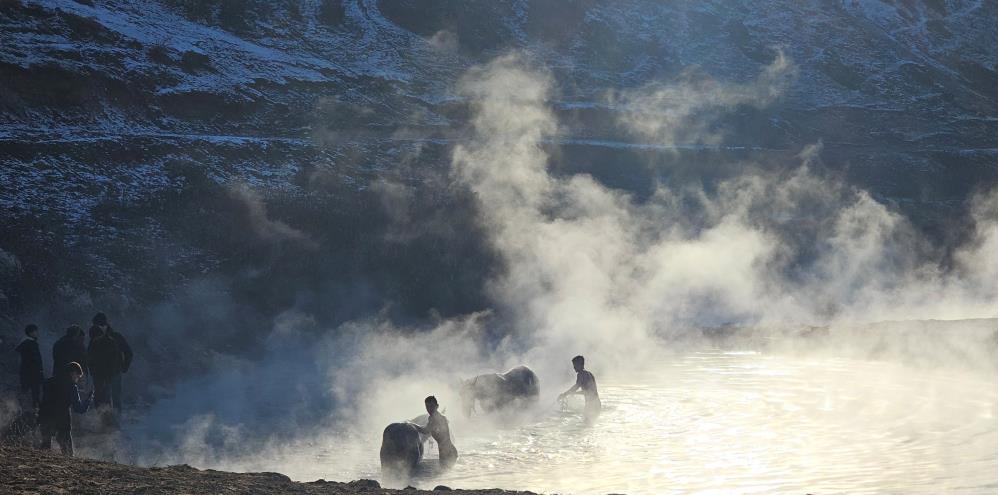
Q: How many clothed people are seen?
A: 5